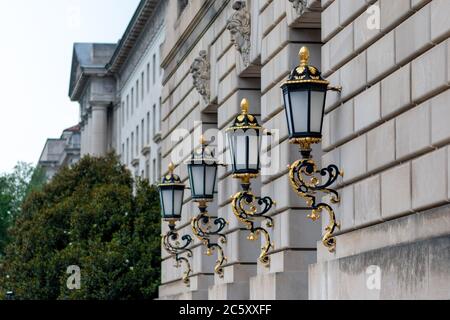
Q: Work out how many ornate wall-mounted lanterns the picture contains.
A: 4